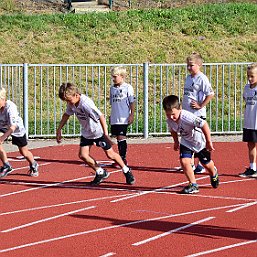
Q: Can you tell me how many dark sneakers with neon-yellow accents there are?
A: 2